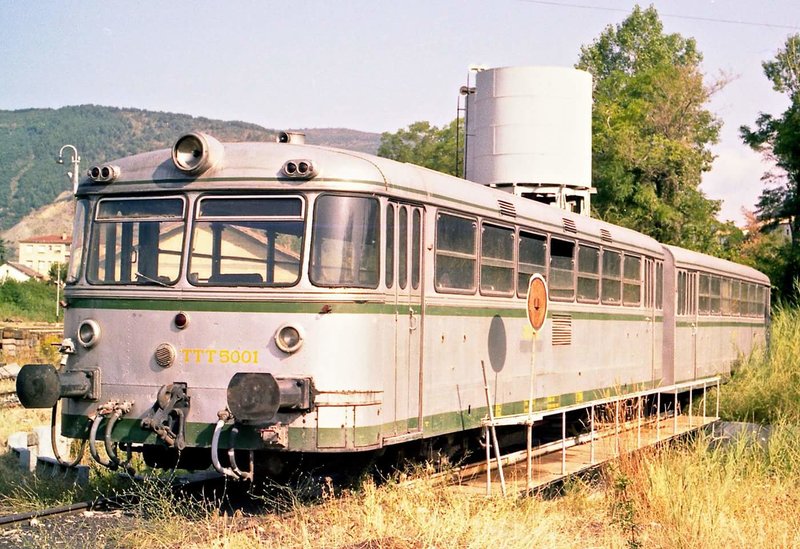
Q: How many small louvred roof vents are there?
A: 3